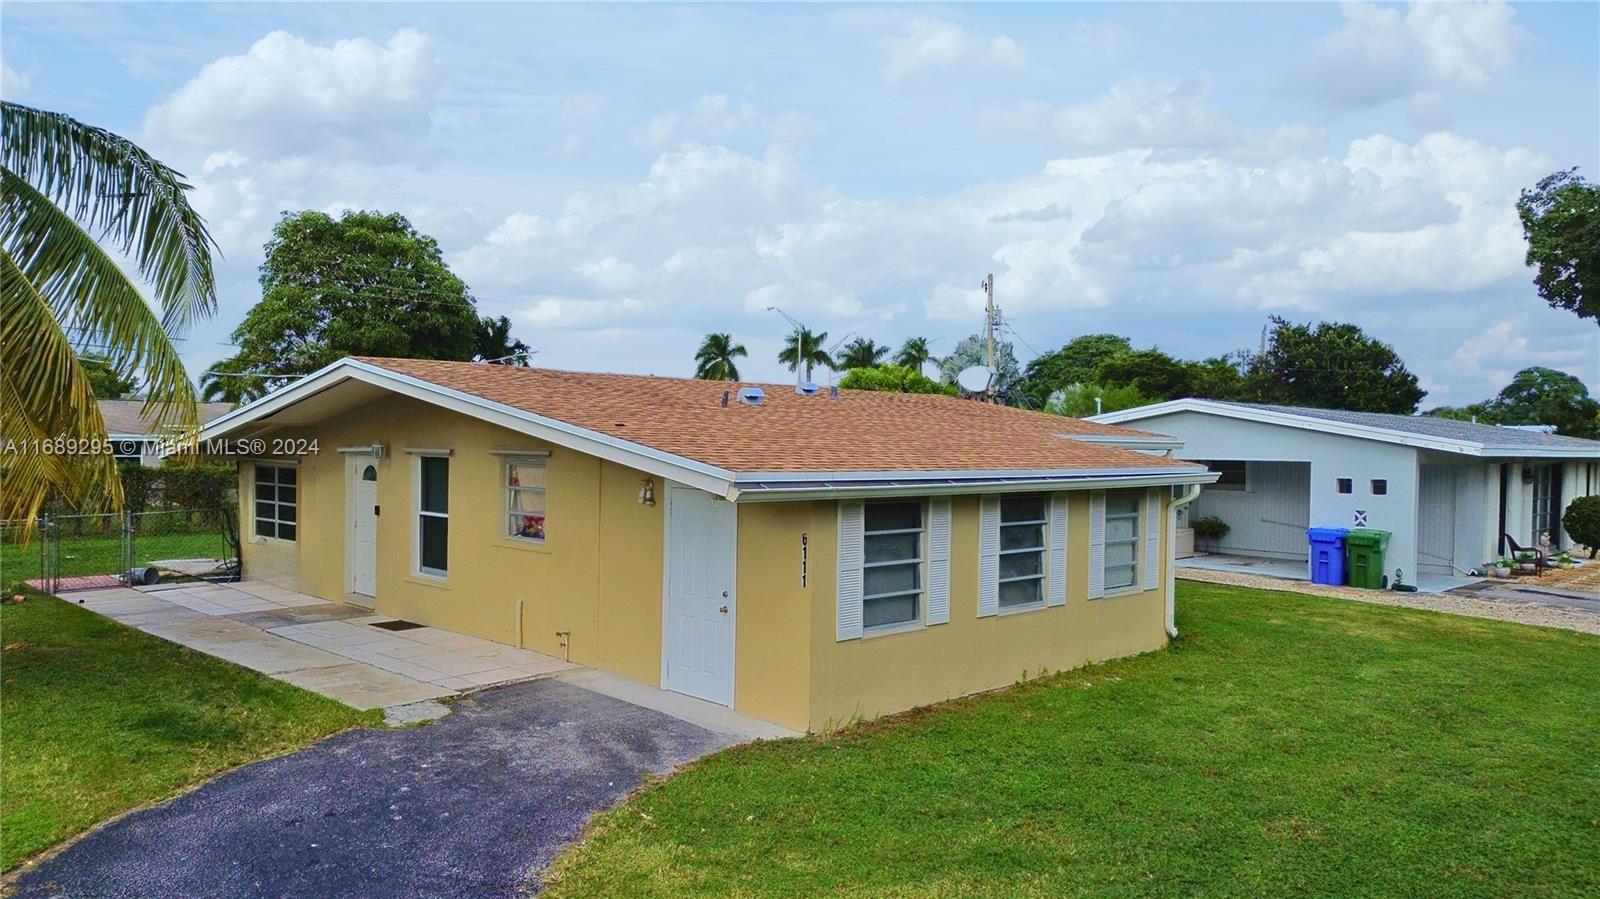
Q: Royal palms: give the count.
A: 4